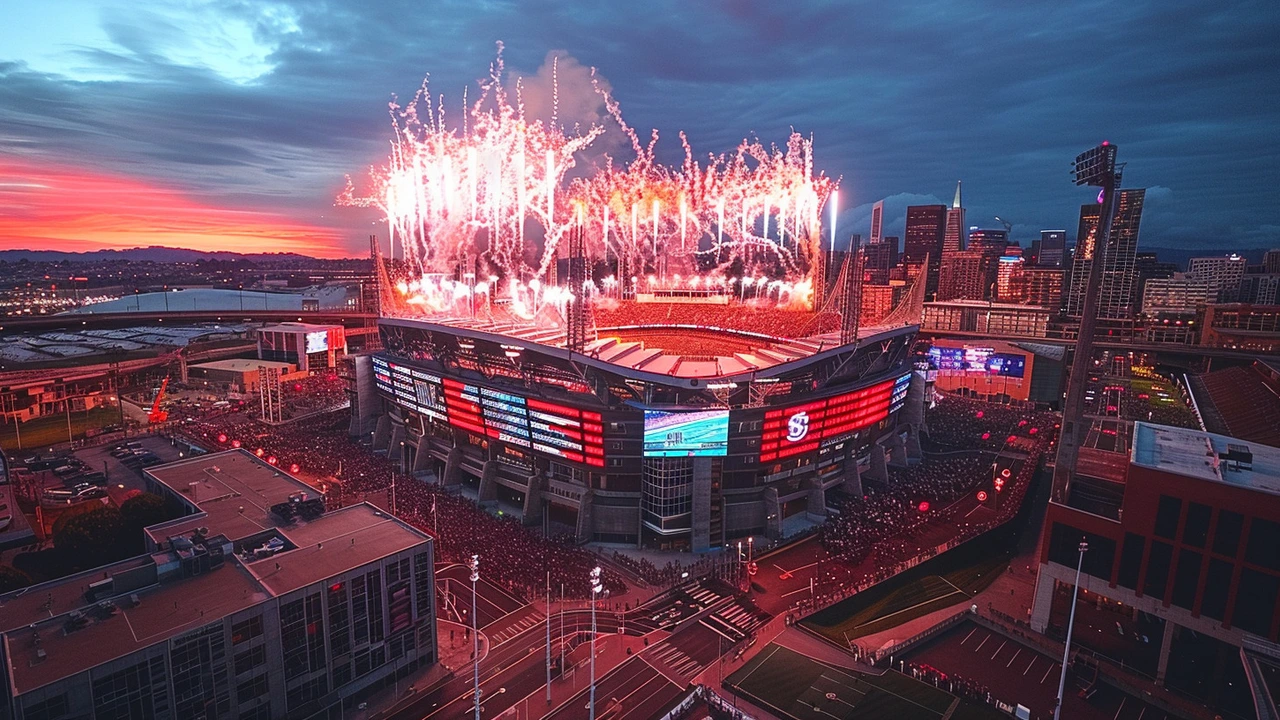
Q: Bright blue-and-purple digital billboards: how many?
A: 1